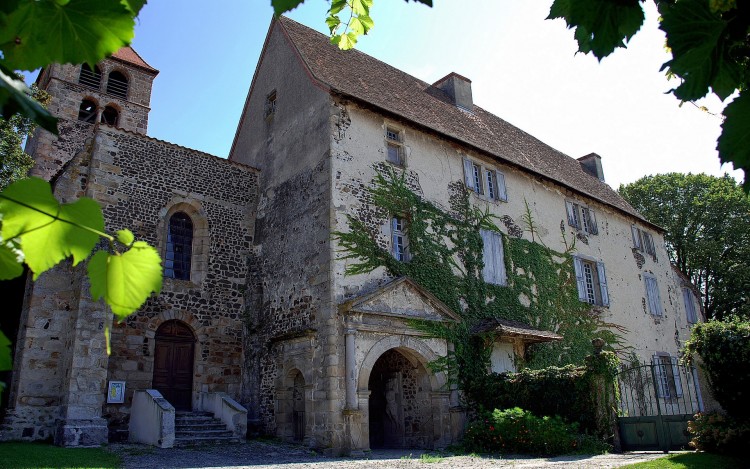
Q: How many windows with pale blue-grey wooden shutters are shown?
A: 8